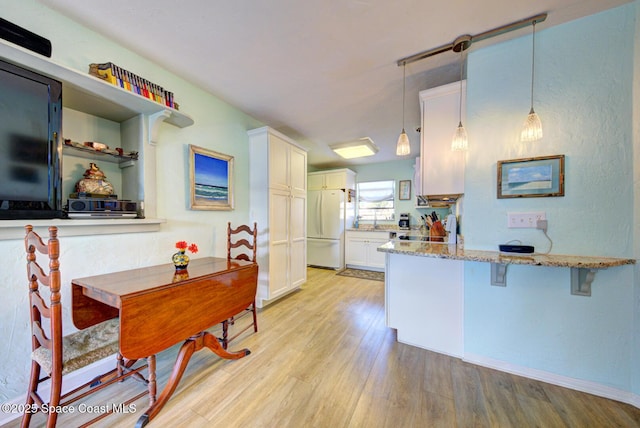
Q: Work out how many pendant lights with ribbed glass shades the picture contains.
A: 3